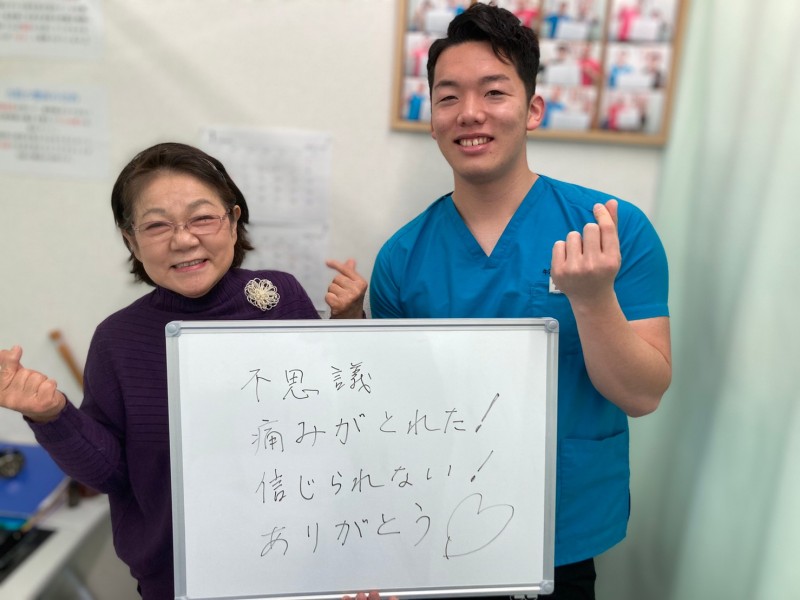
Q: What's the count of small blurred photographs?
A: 10